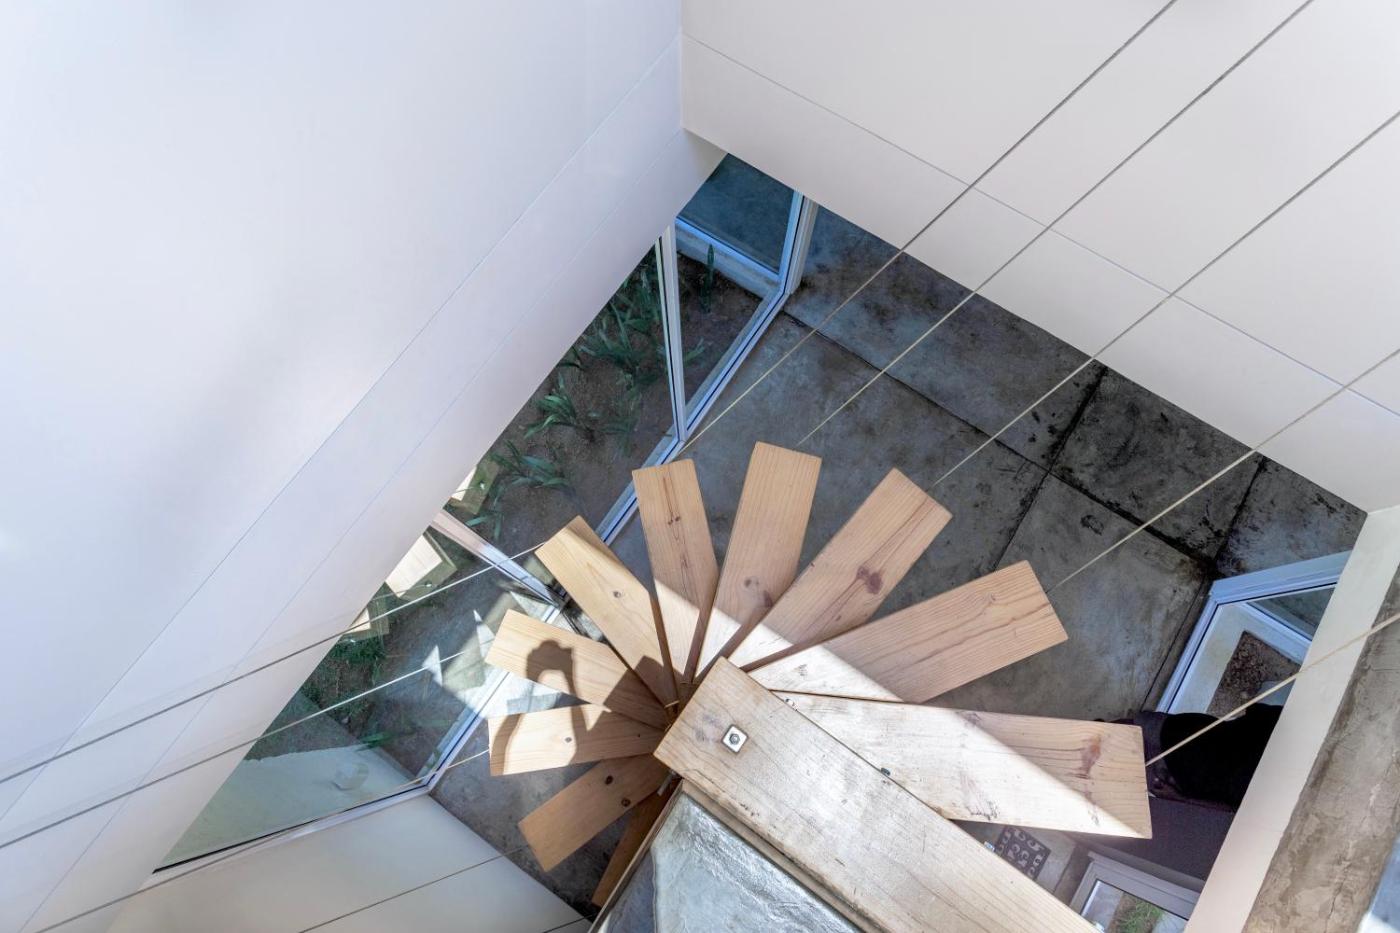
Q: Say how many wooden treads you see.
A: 11